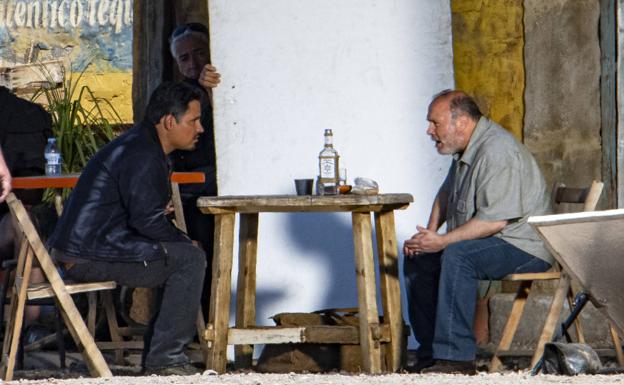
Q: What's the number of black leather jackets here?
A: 1